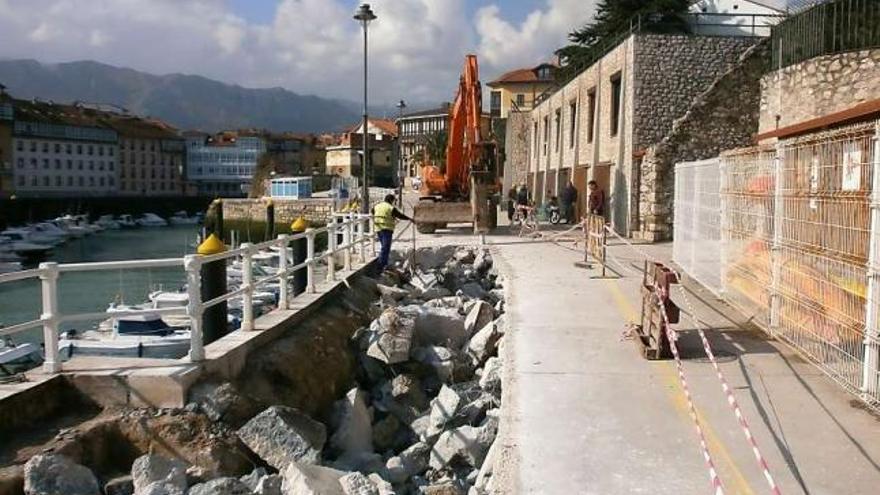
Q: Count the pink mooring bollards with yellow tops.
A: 0